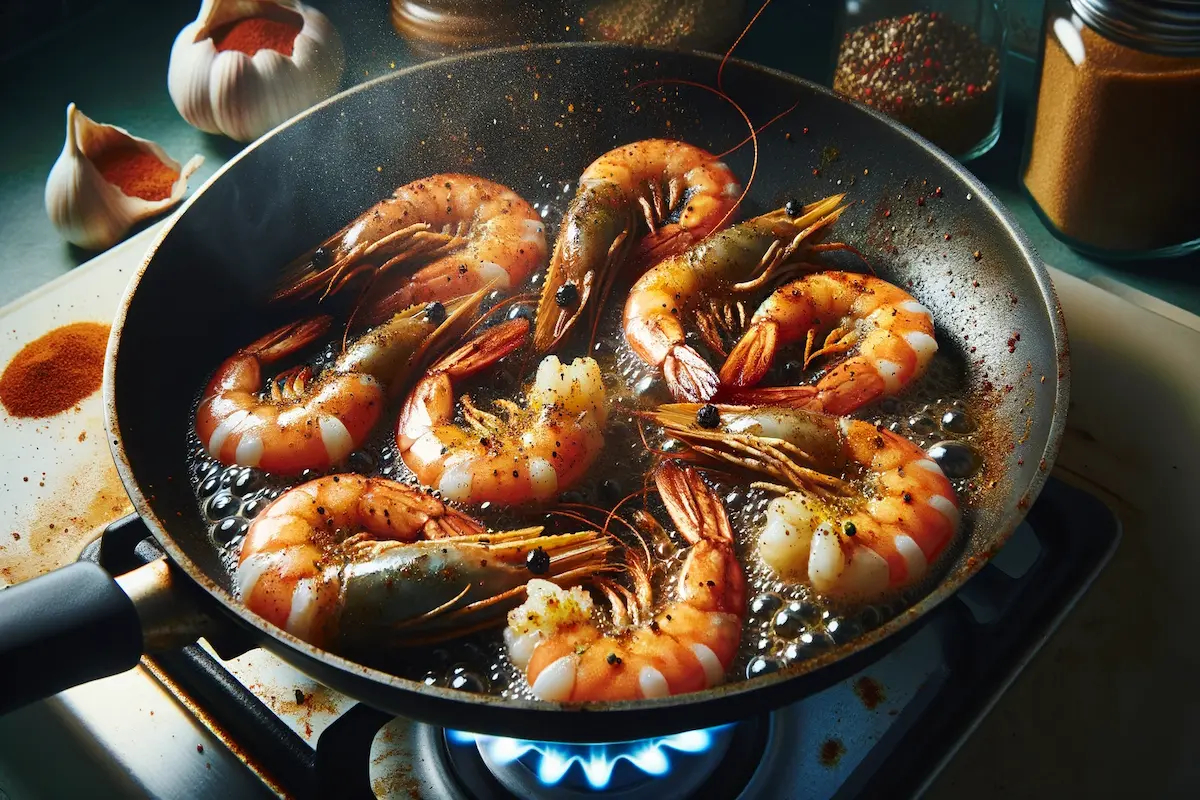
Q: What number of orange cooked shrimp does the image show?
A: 9